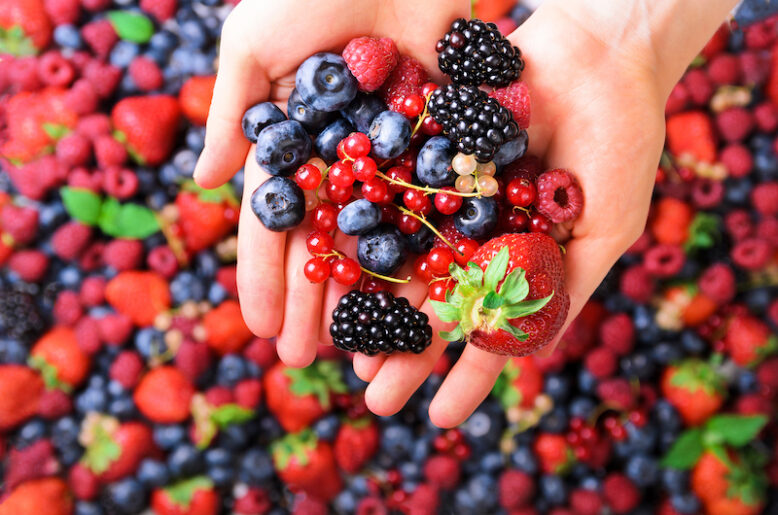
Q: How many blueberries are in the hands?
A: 14